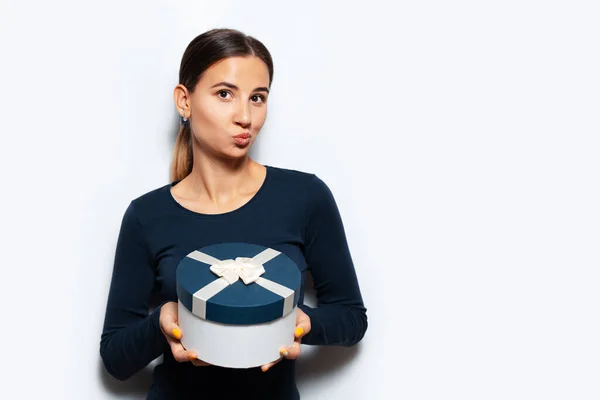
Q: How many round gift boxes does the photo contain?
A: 1